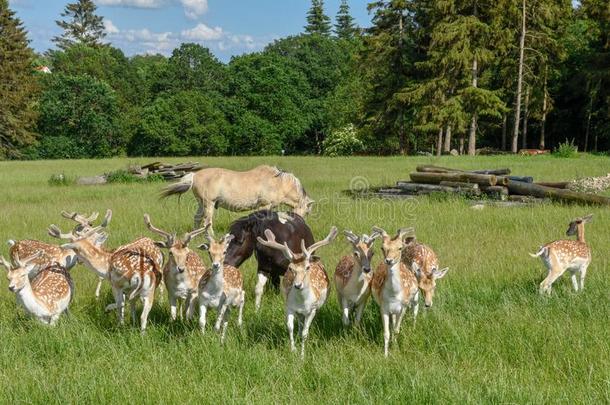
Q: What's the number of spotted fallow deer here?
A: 11